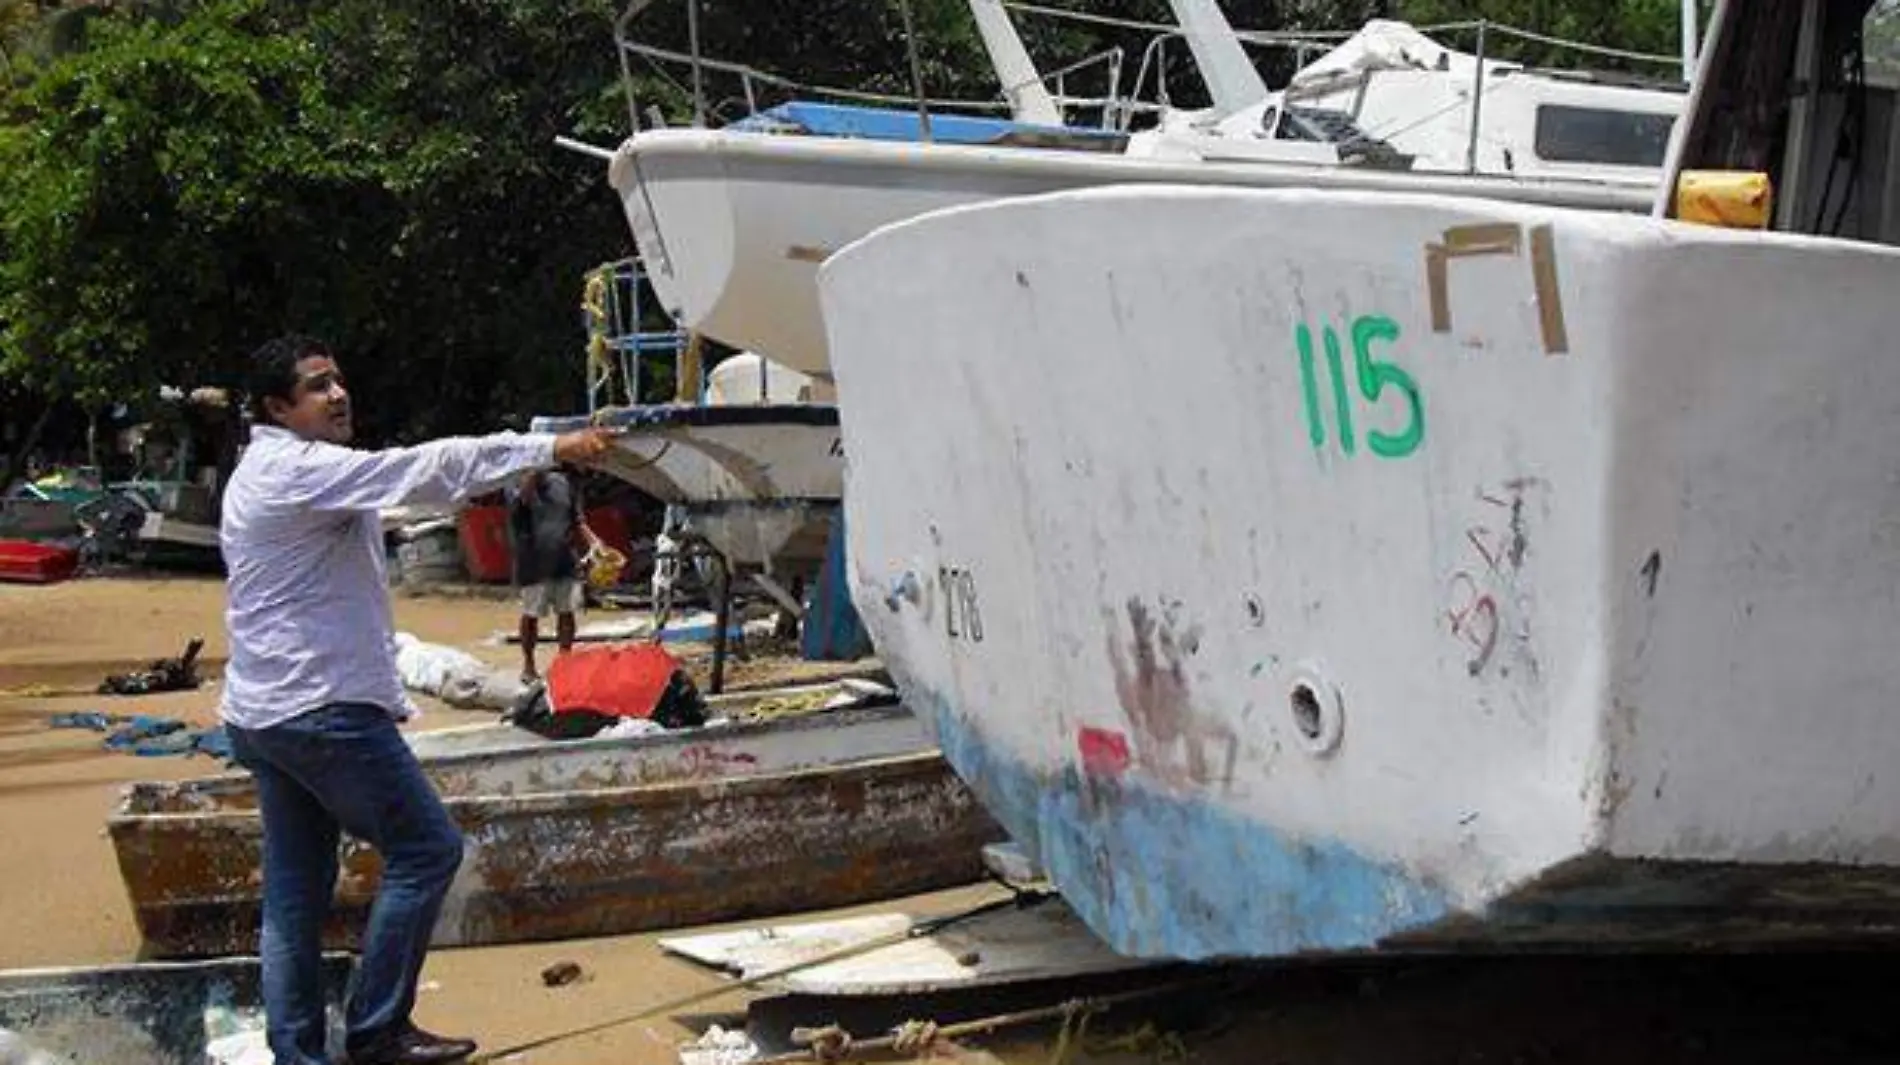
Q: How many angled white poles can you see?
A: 2